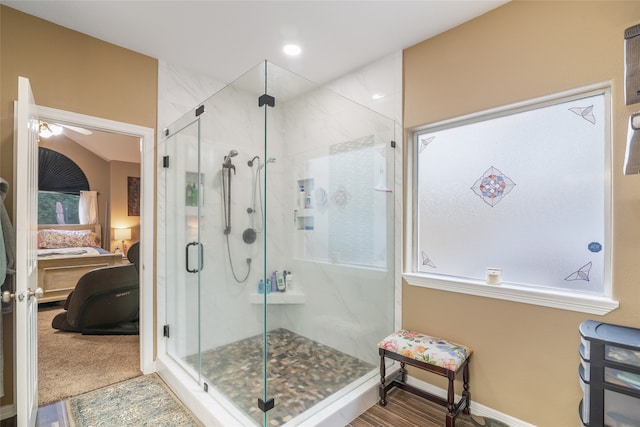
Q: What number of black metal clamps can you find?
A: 8